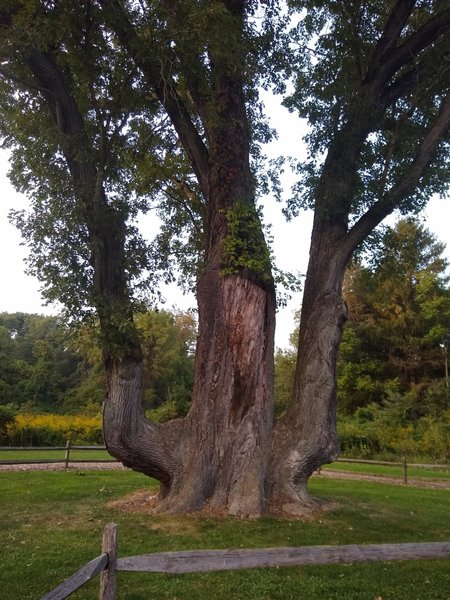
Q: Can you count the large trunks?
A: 3